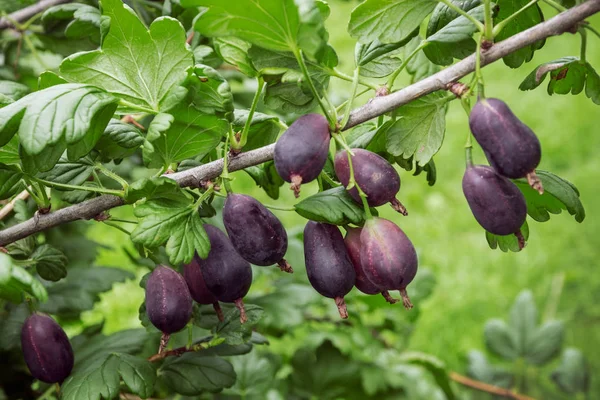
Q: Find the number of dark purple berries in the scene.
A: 12